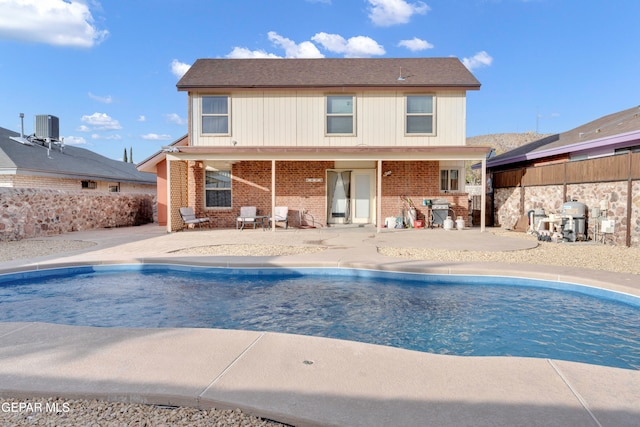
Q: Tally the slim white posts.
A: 4